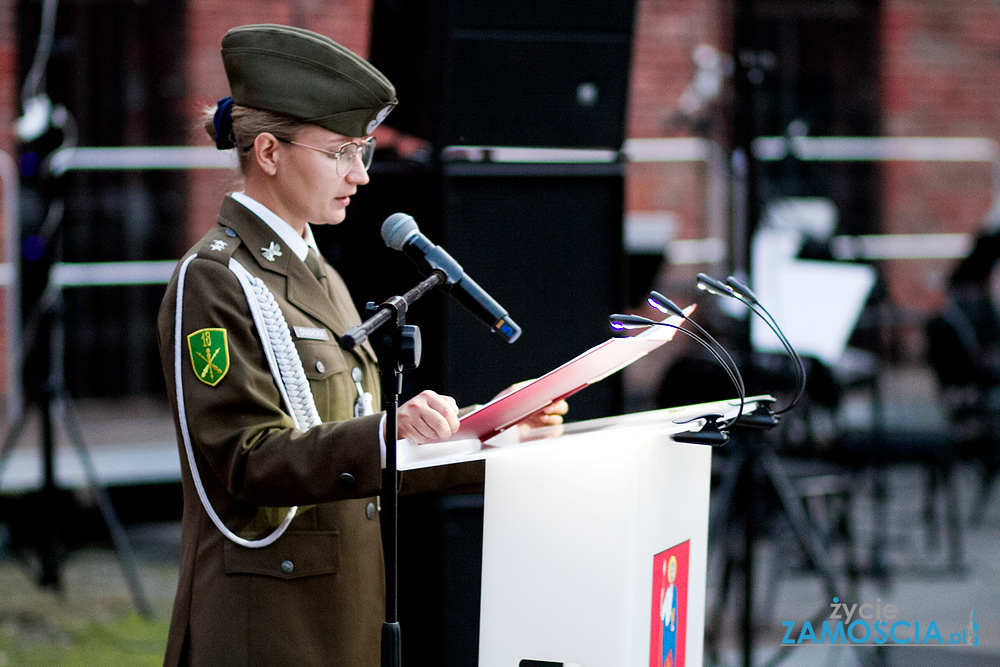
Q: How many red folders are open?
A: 1